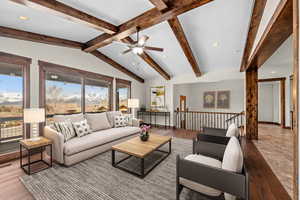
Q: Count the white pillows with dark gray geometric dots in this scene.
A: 2